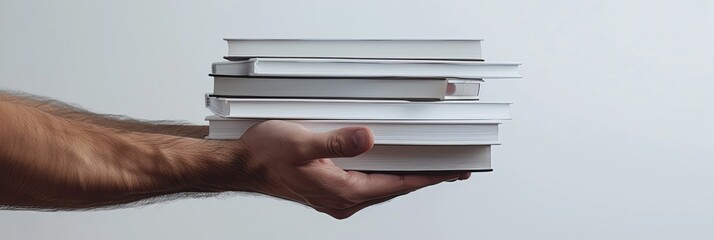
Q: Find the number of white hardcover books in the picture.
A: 6